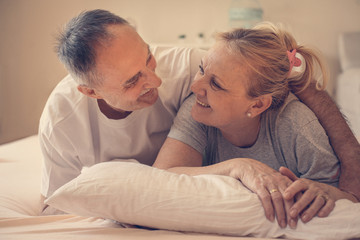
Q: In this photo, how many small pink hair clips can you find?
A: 1